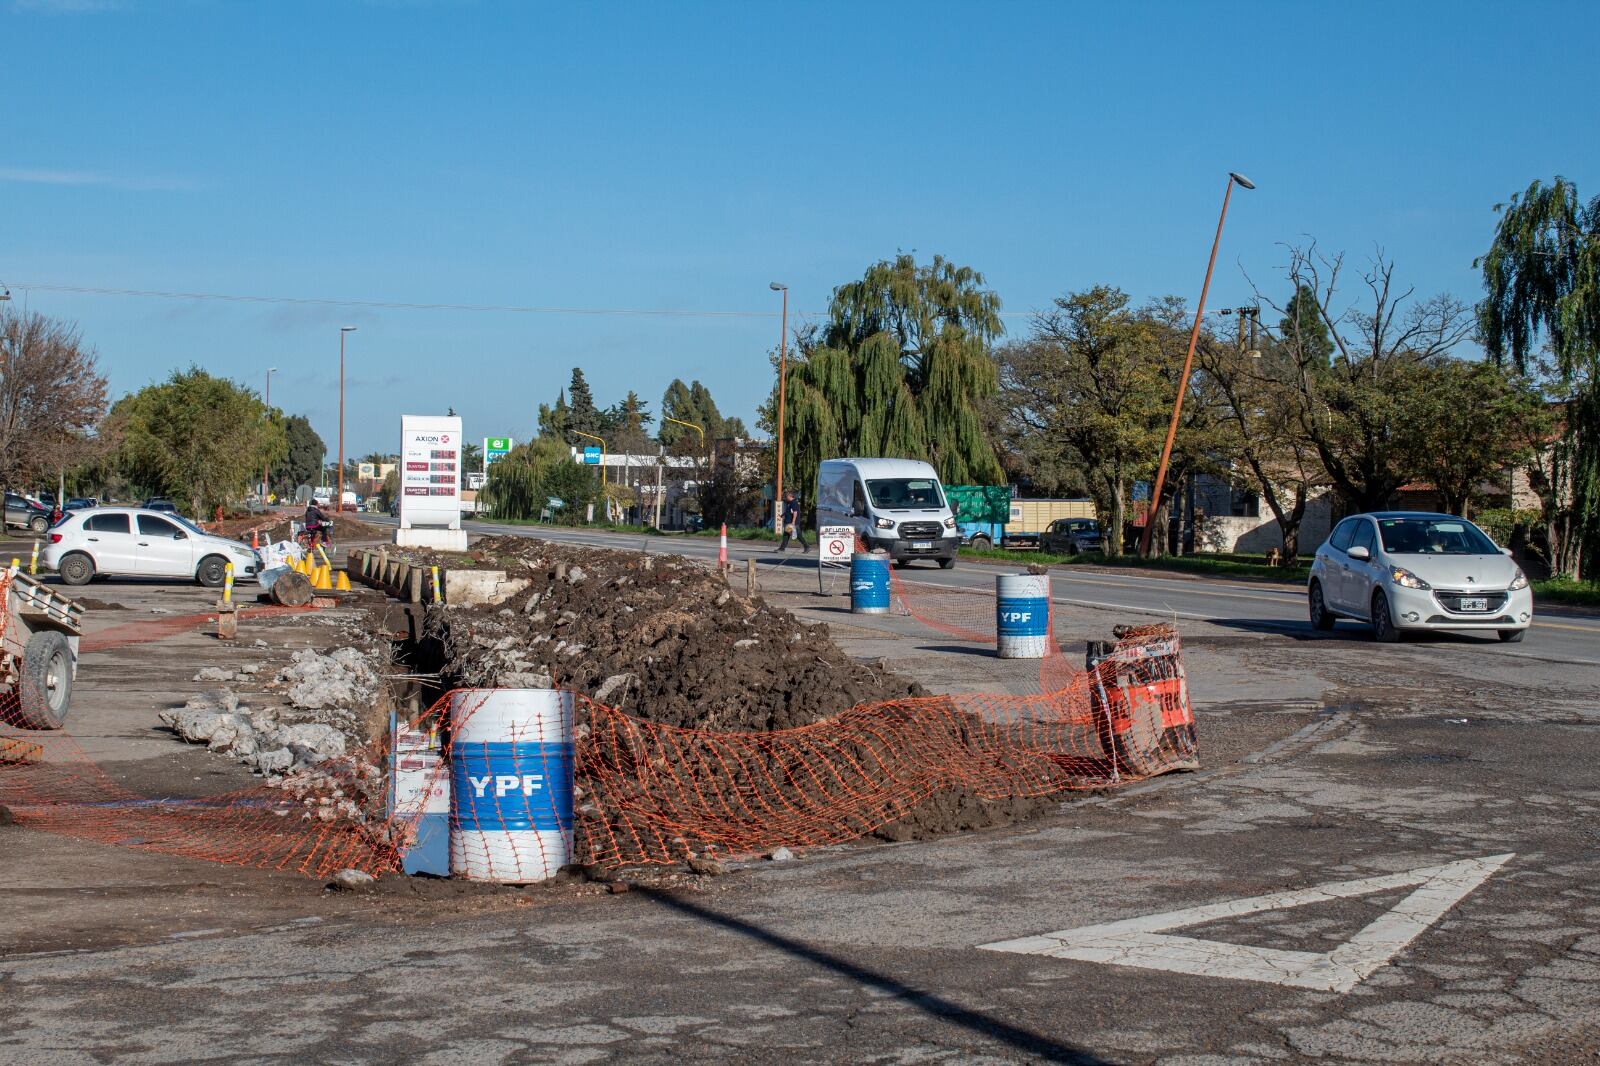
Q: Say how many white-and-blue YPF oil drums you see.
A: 2